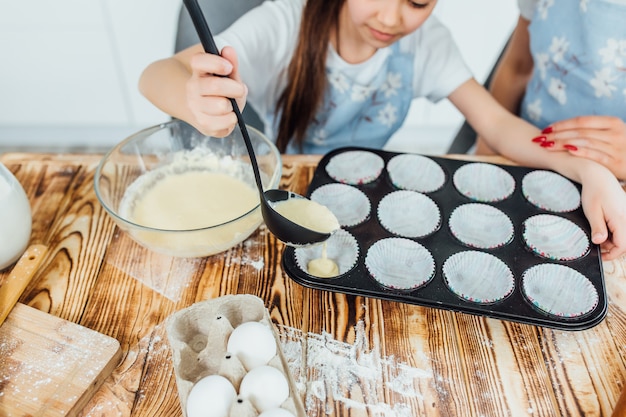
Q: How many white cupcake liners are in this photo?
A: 12